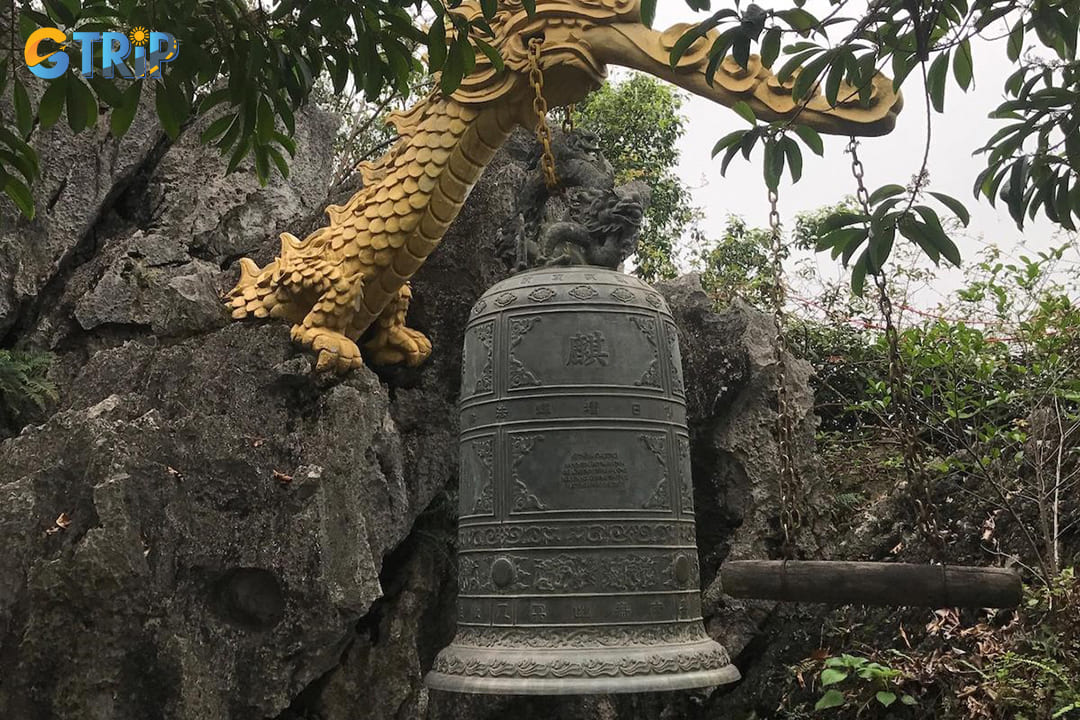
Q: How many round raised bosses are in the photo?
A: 2